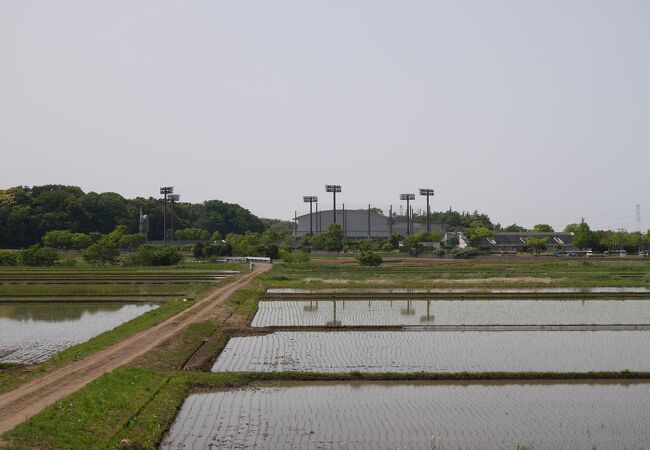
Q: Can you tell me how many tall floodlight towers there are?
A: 6